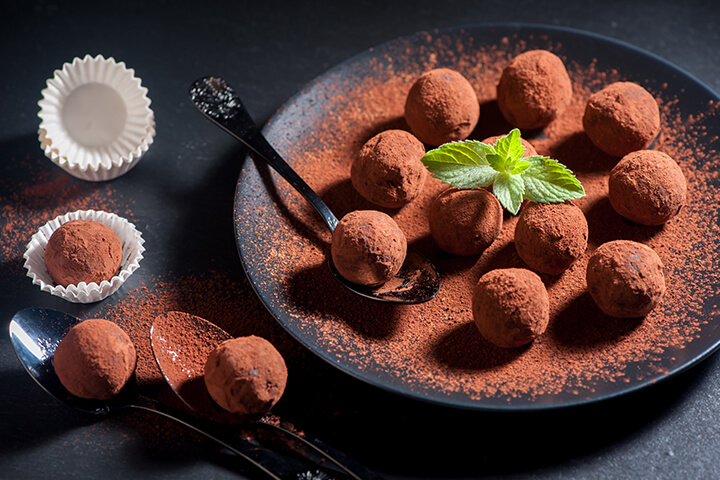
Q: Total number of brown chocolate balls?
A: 14